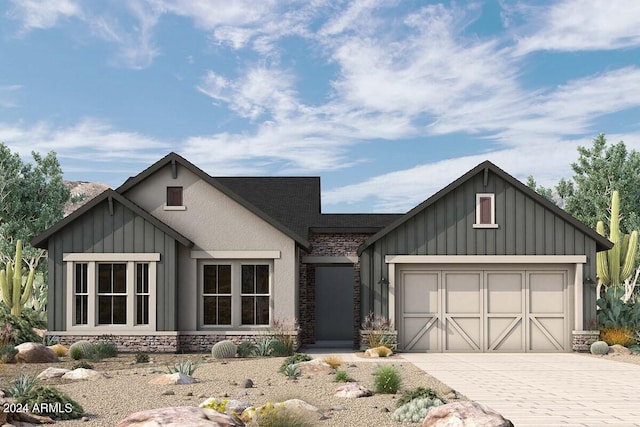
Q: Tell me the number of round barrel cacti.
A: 3